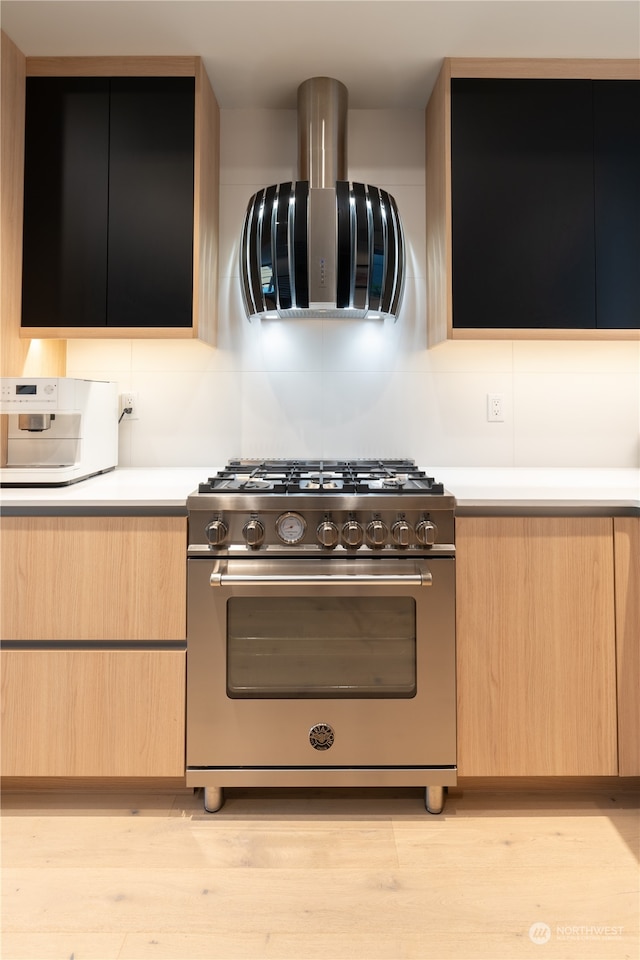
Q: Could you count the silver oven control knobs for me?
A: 7